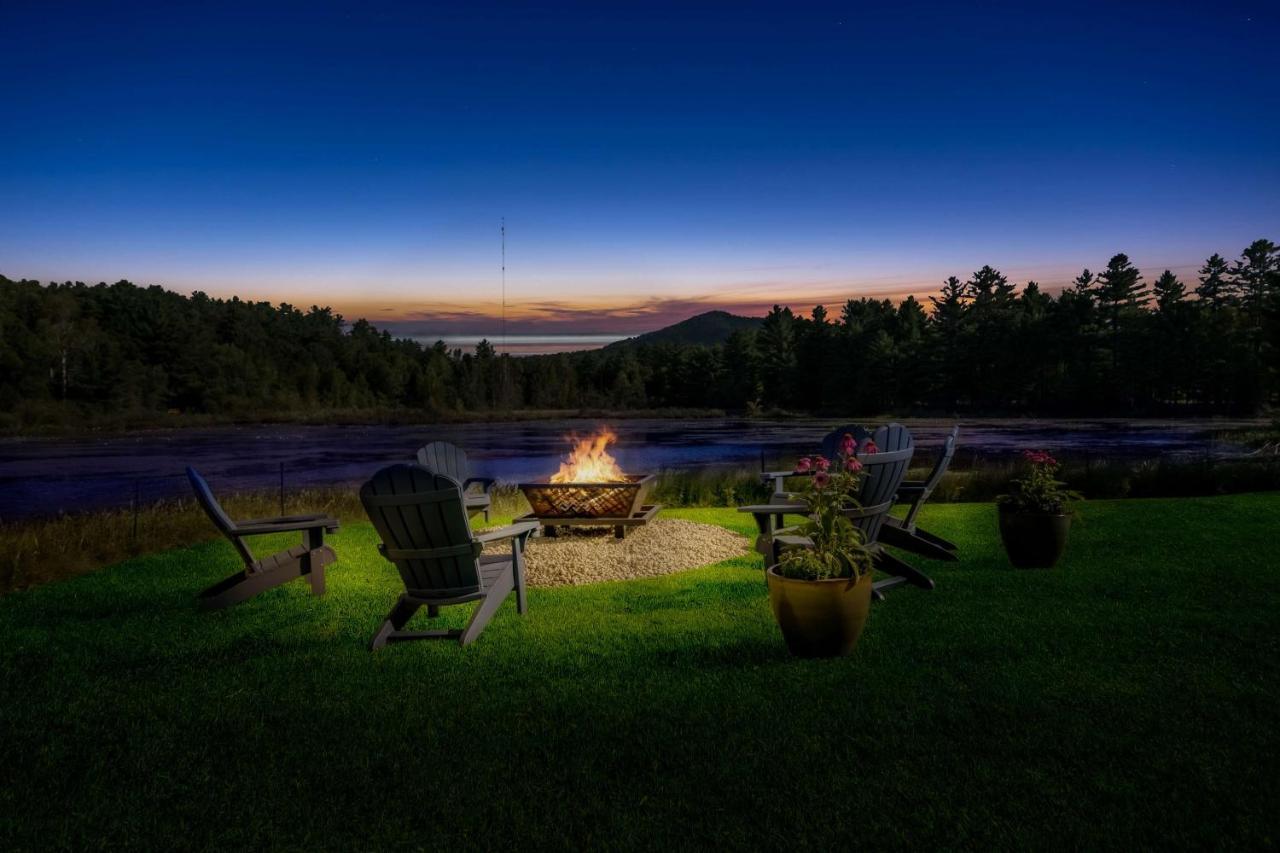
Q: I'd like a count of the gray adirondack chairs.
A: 6